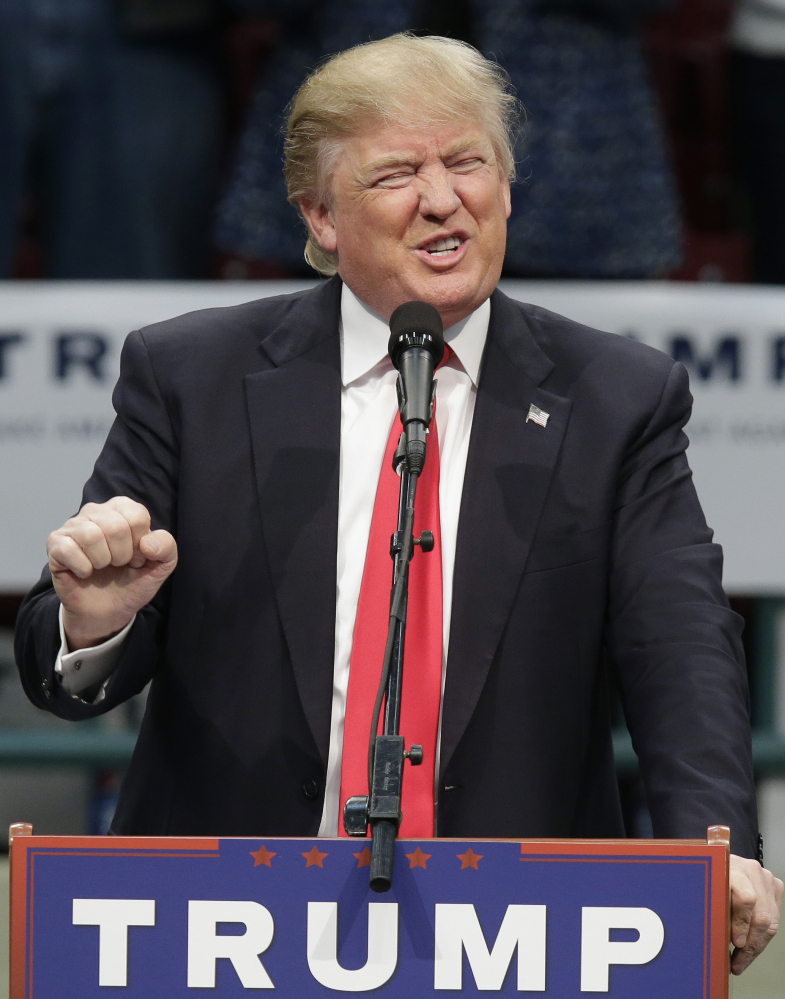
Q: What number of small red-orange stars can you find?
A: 5